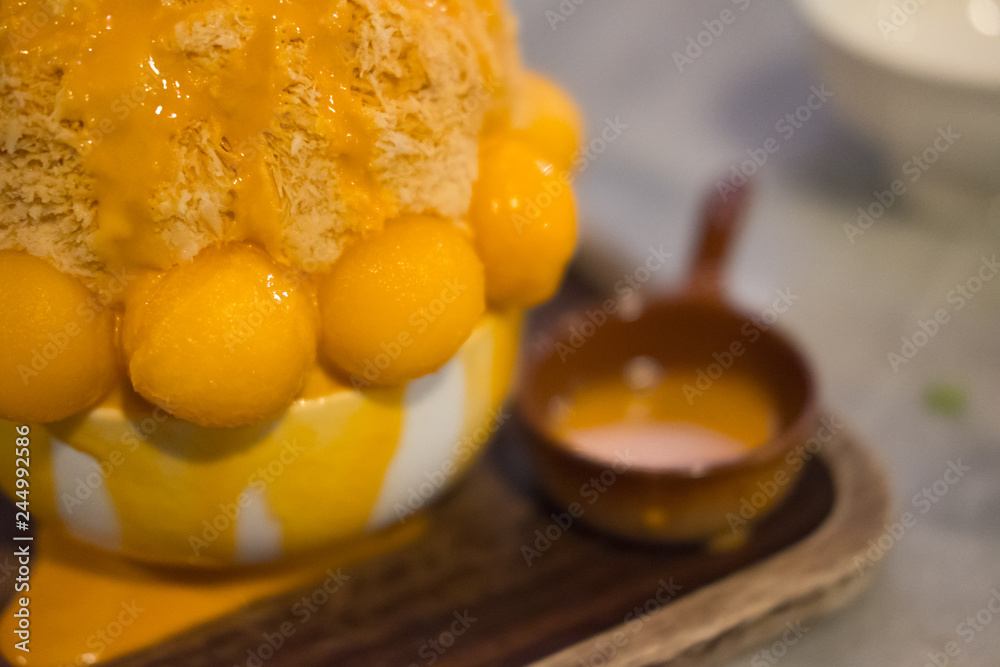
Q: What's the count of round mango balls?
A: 5